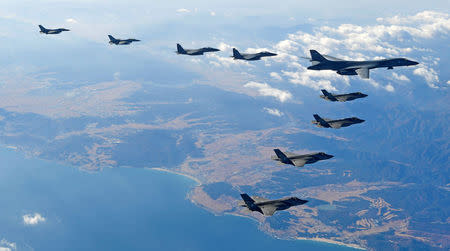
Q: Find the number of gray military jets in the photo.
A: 9